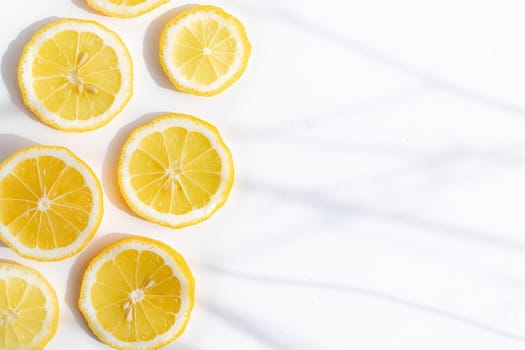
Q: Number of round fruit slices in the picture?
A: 7